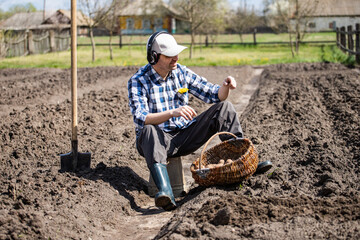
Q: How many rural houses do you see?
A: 3